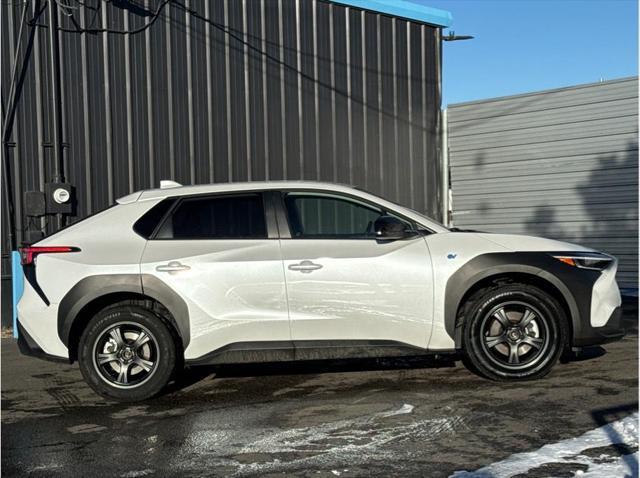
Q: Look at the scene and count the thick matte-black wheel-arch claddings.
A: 2